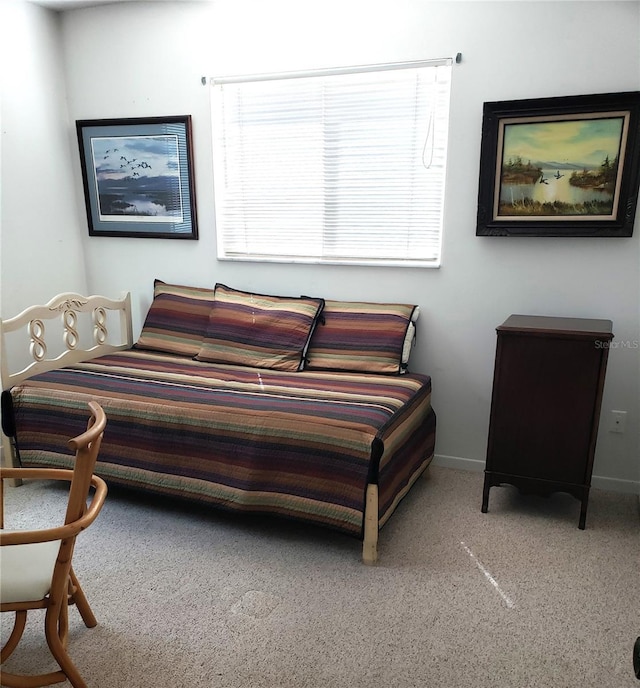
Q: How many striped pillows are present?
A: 3